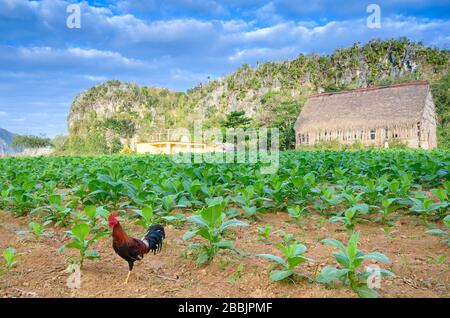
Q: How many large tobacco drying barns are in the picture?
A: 1